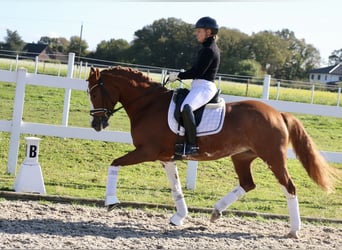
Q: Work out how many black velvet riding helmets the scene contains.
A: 1